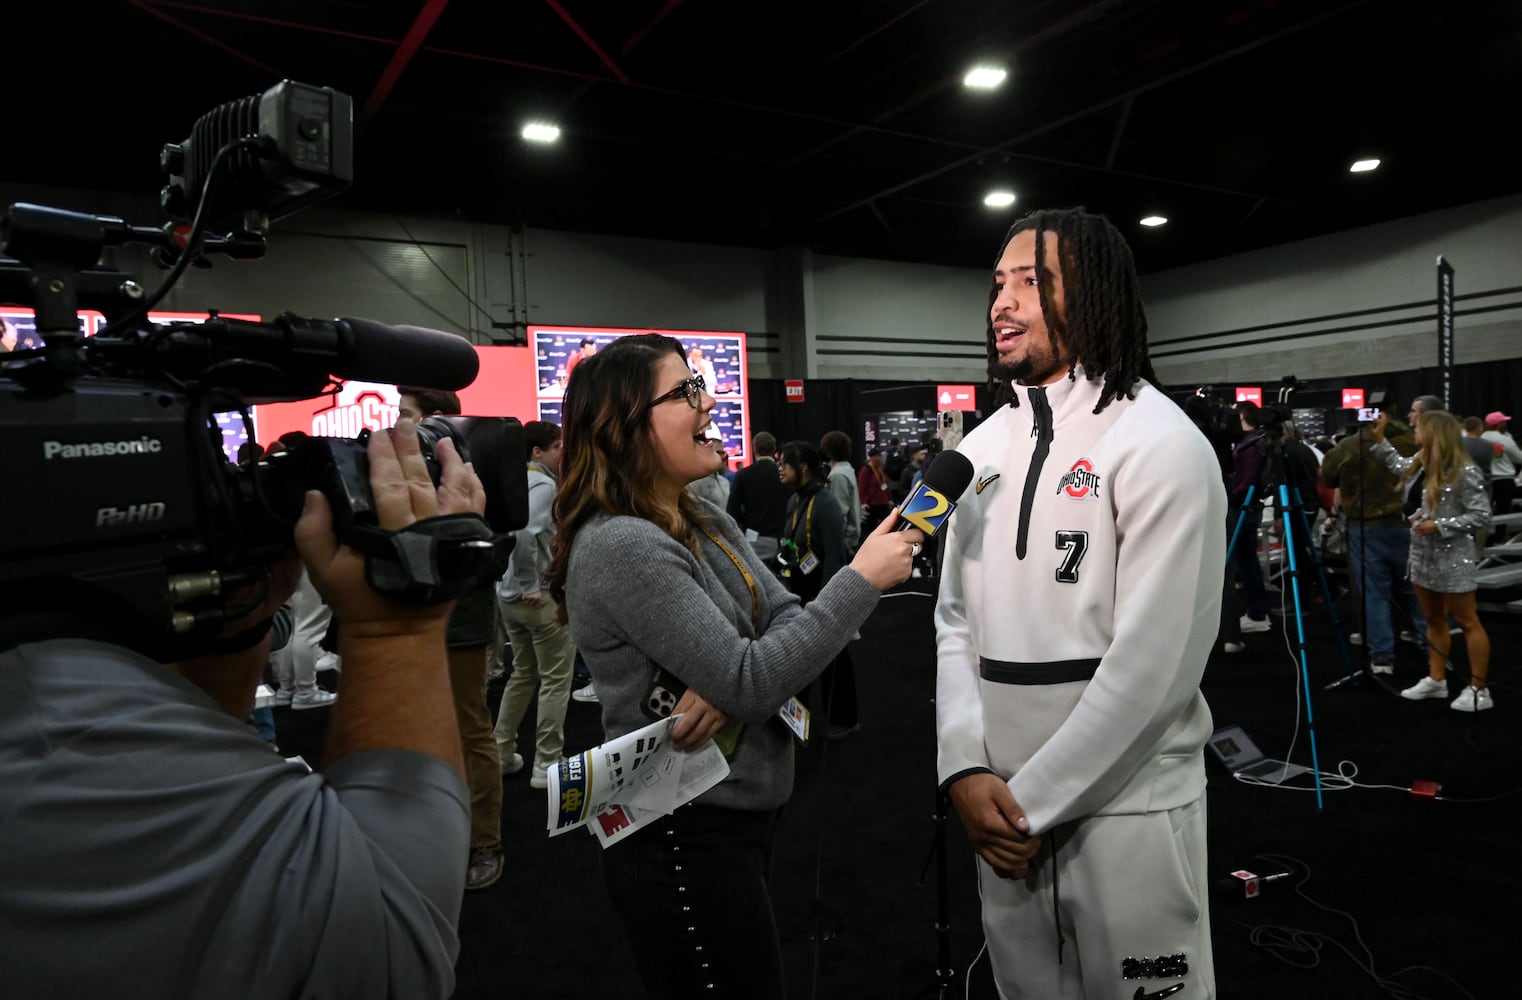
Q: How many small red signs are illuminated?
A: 3